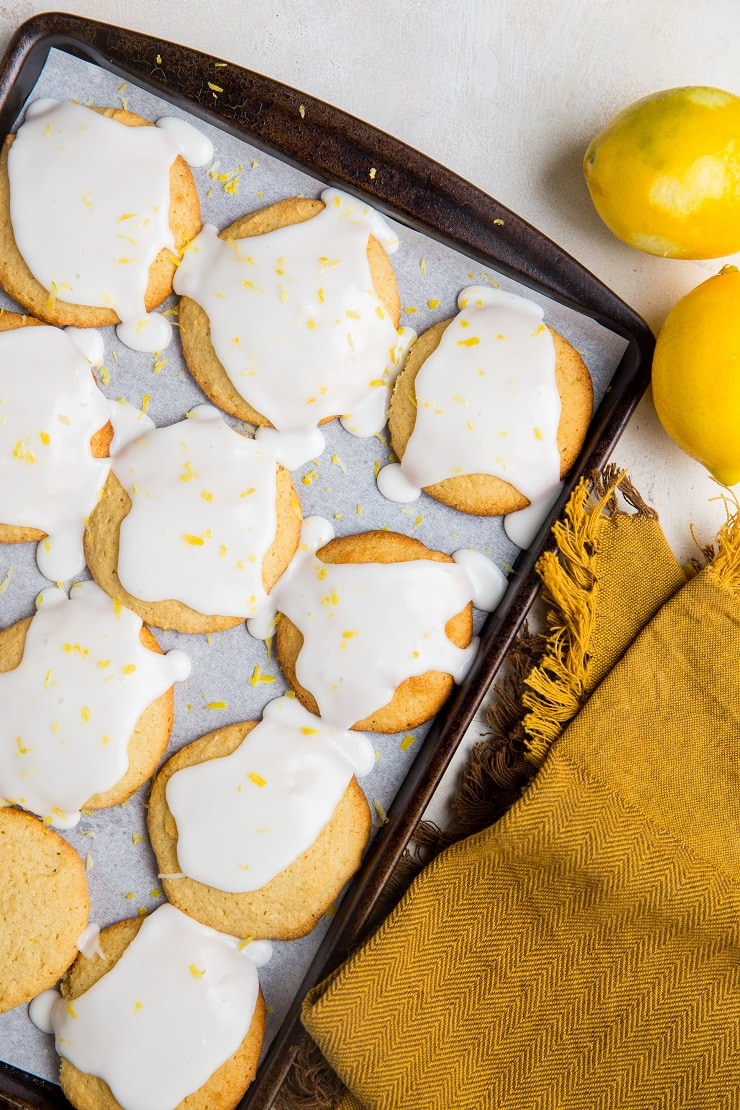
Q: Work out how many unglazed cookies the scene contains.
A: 1